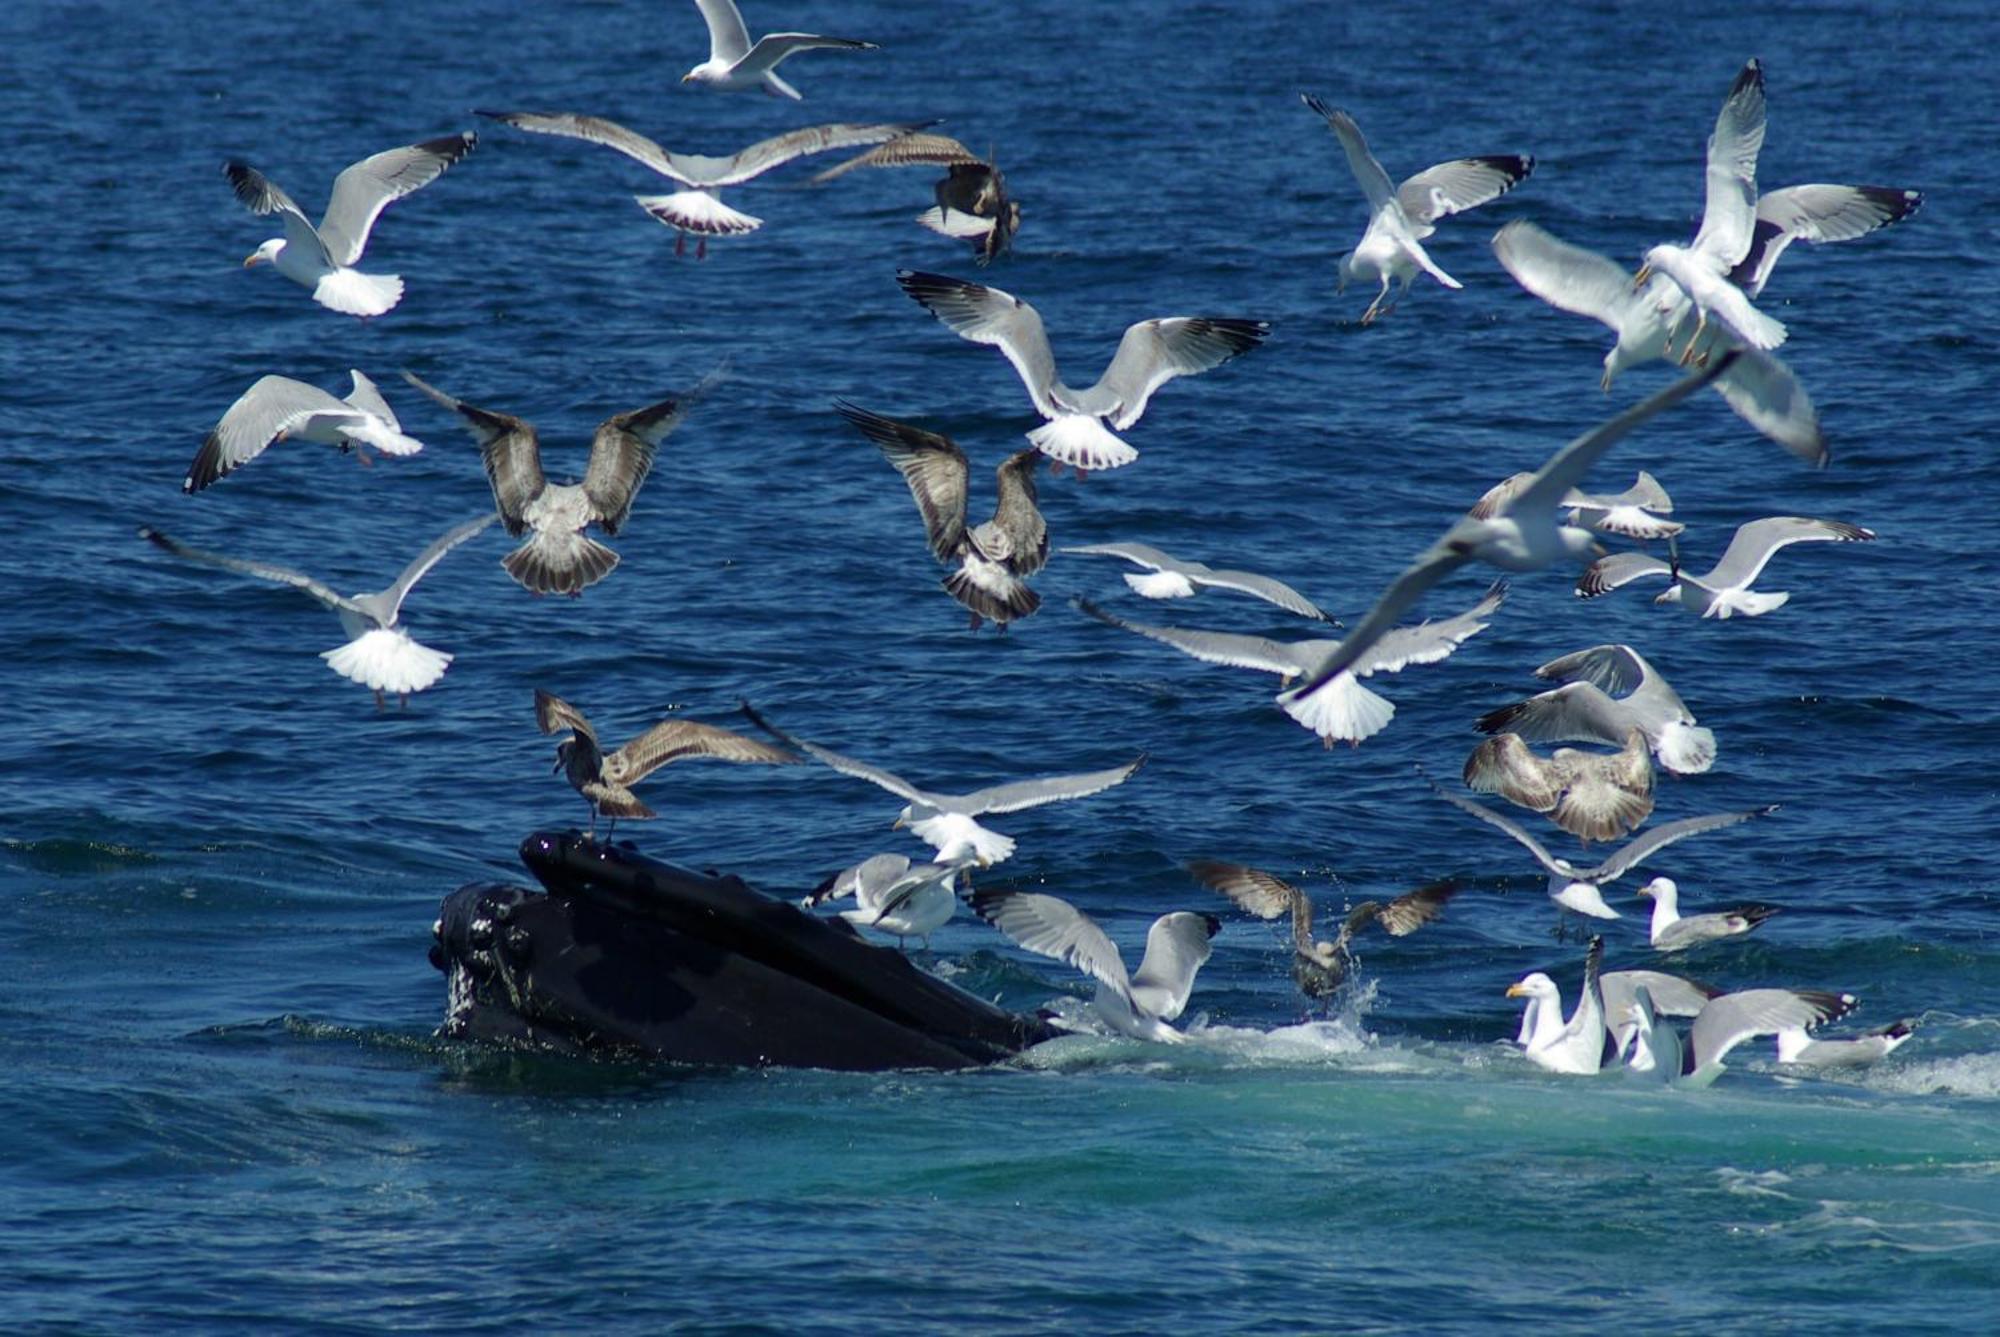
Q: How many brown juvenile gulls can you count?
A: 6